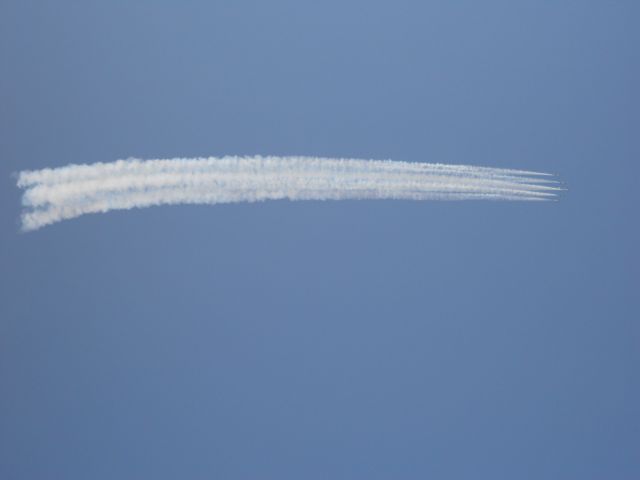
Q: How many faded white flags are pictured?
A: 0